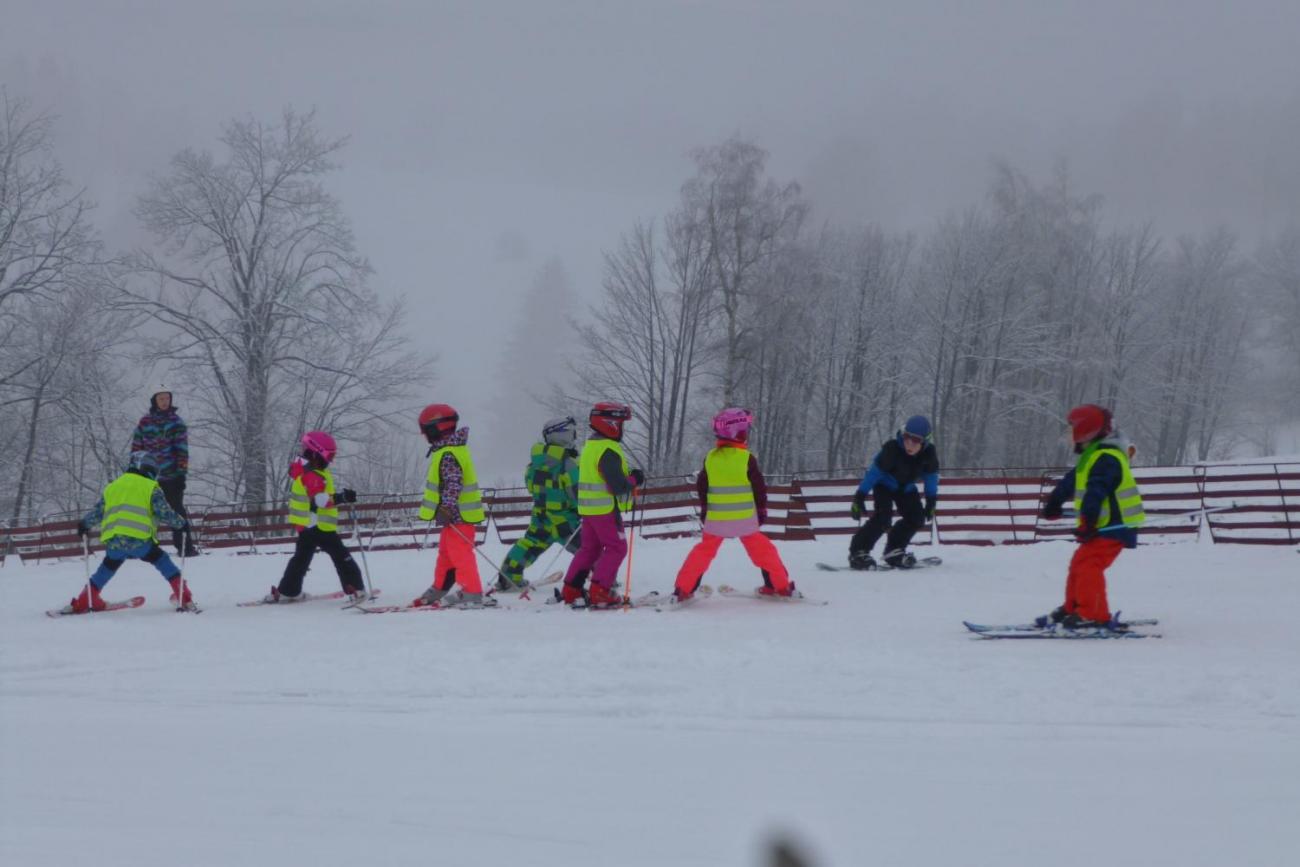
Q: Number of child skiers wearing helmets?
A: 7